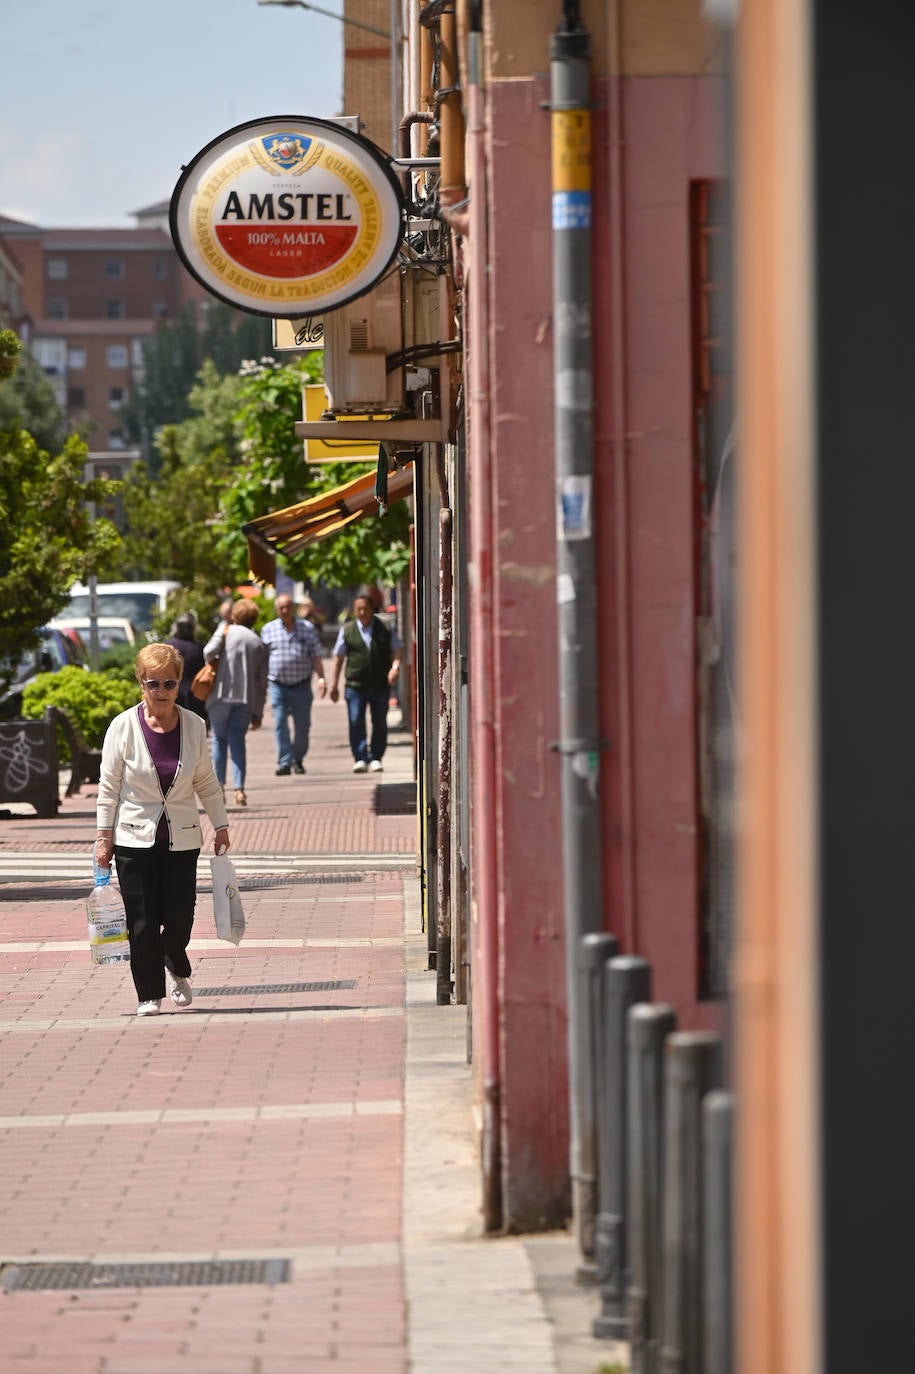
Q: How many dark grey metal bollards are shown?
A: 5